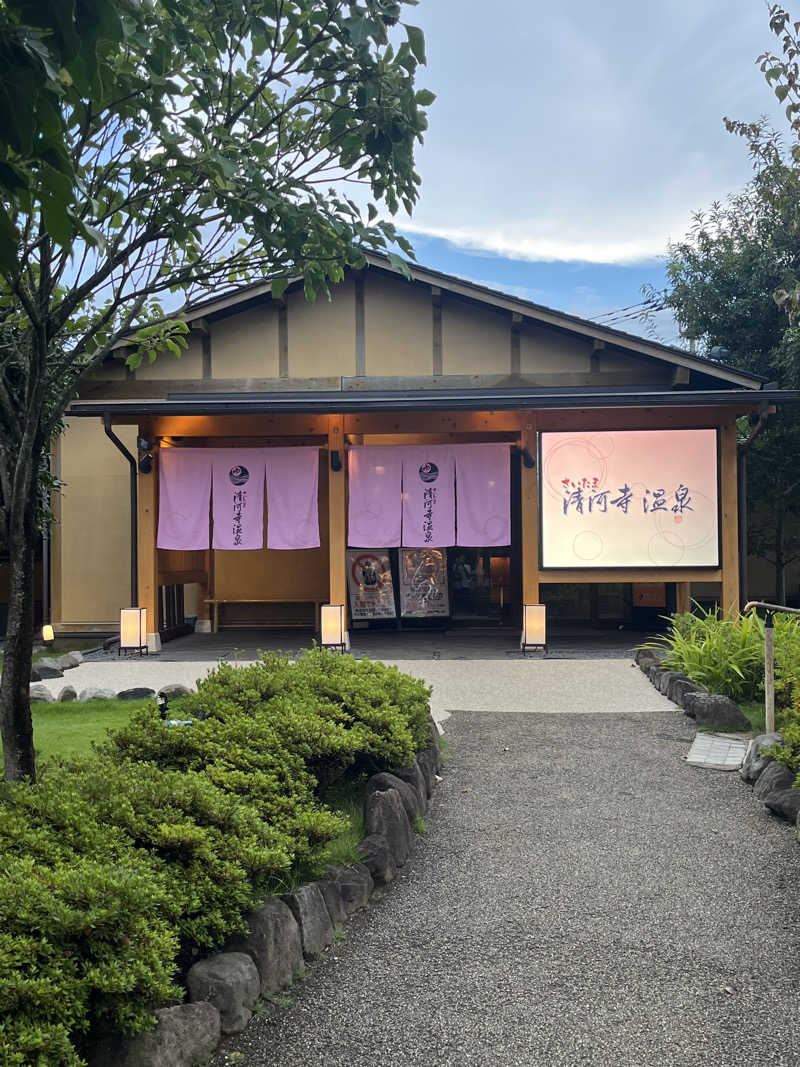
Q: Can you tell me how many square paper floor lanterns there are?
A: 3